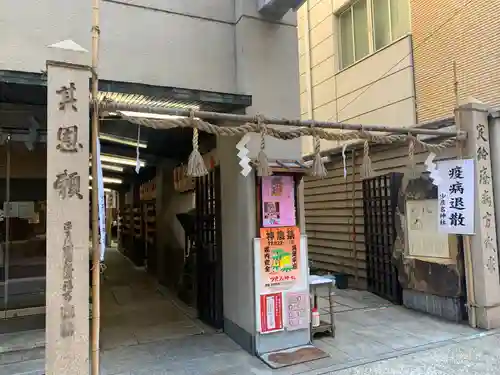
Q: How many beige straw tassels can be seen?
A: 5